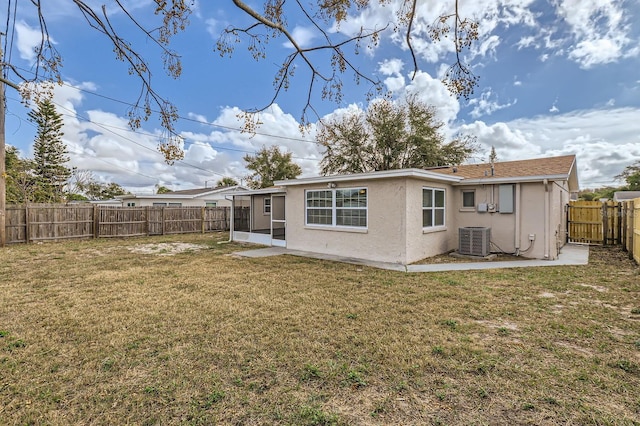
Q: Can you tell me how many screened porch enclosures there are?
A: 1